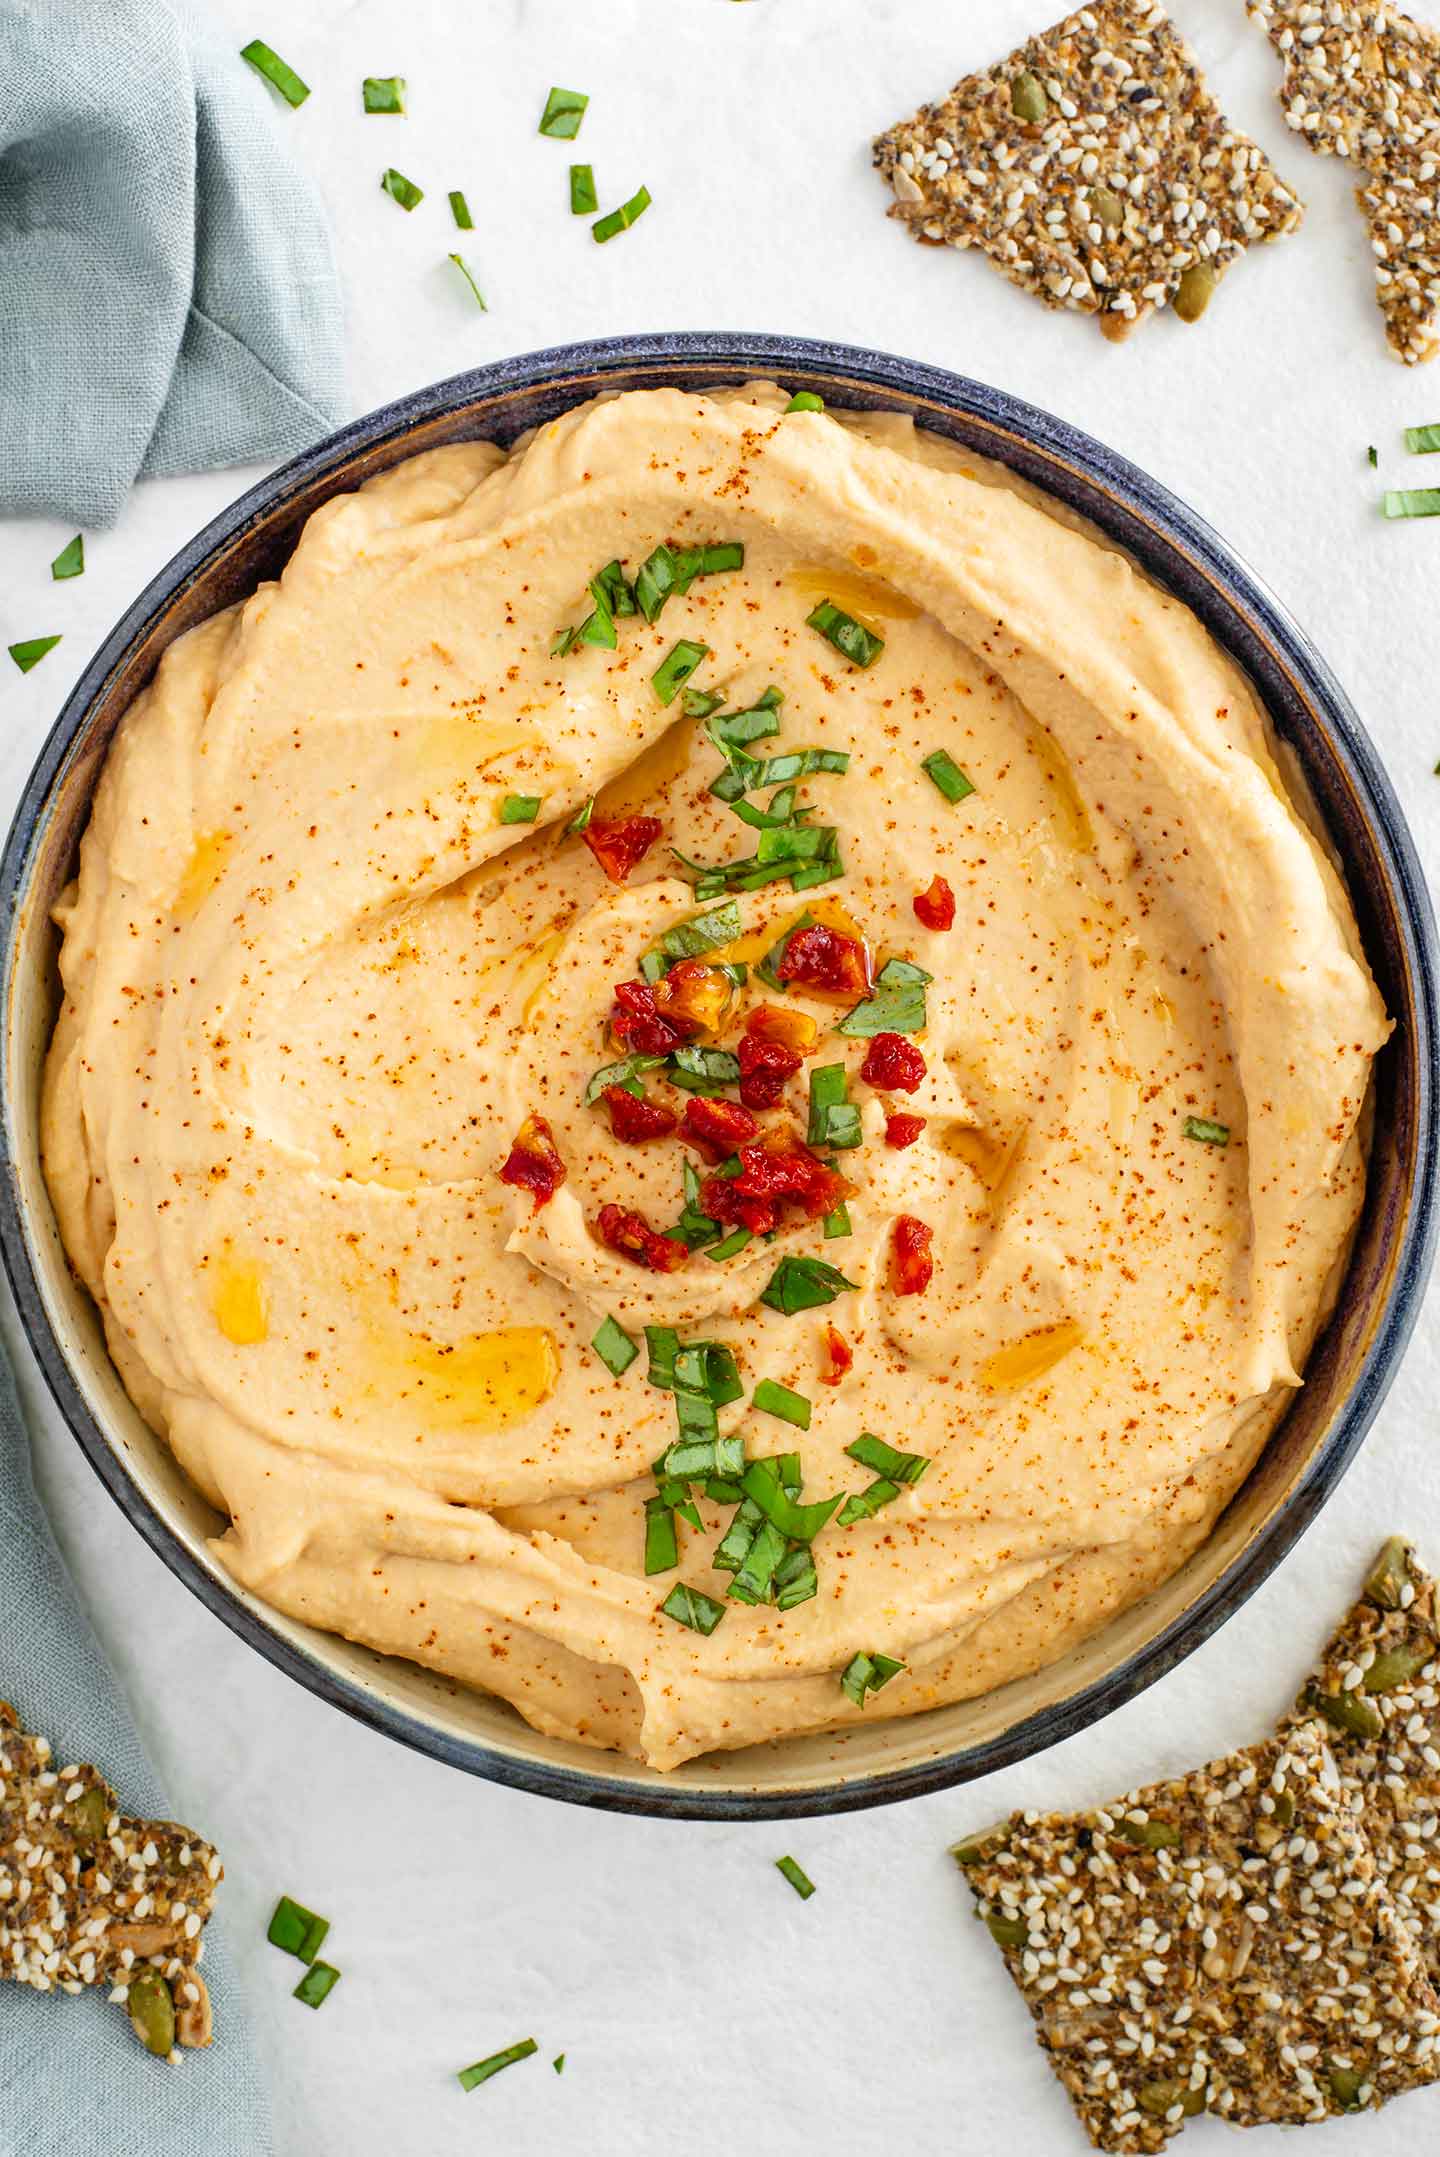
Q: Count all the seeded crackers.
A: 5